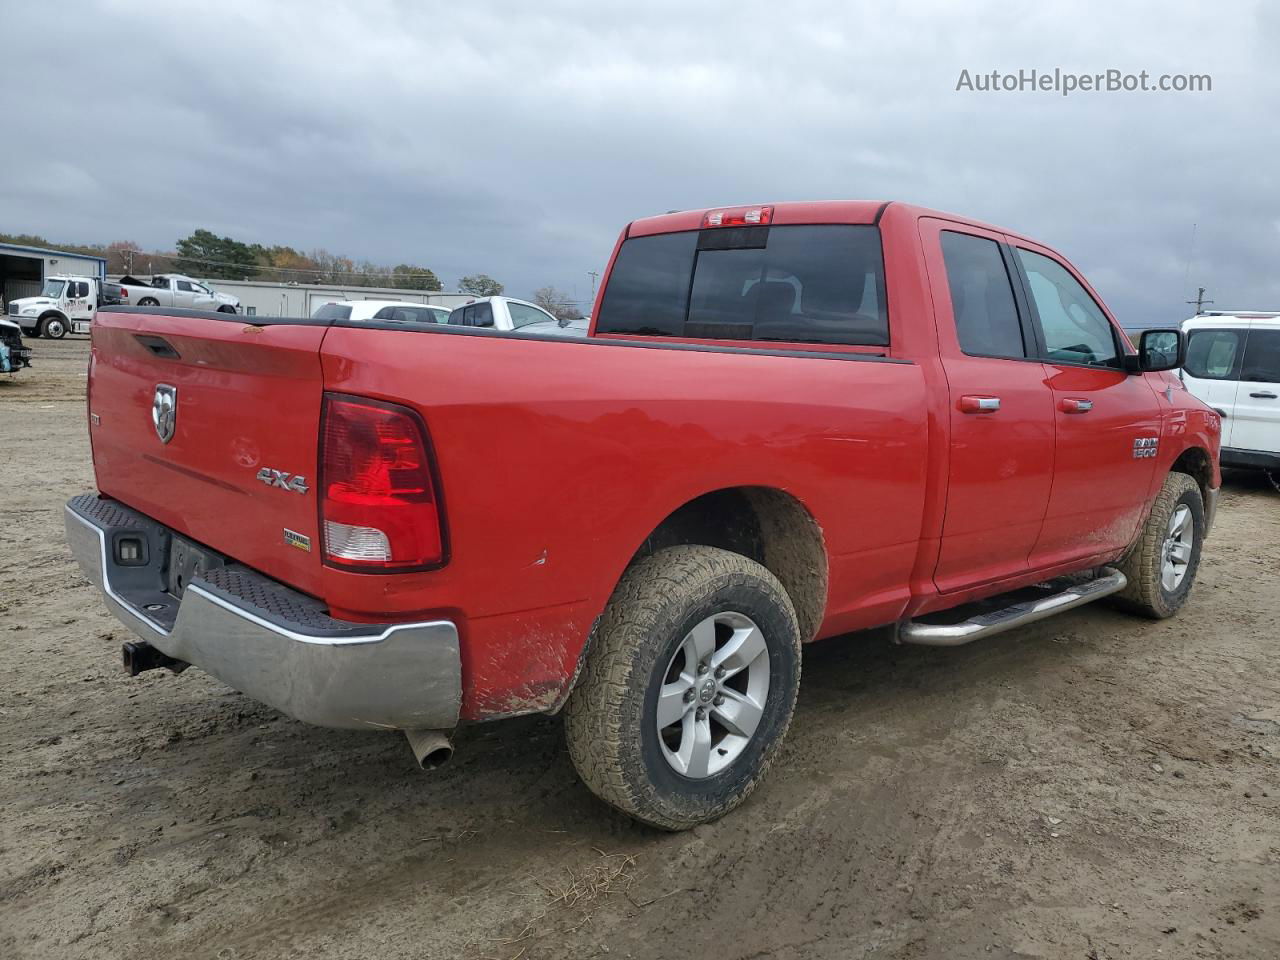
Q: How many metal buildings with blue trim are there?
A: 1